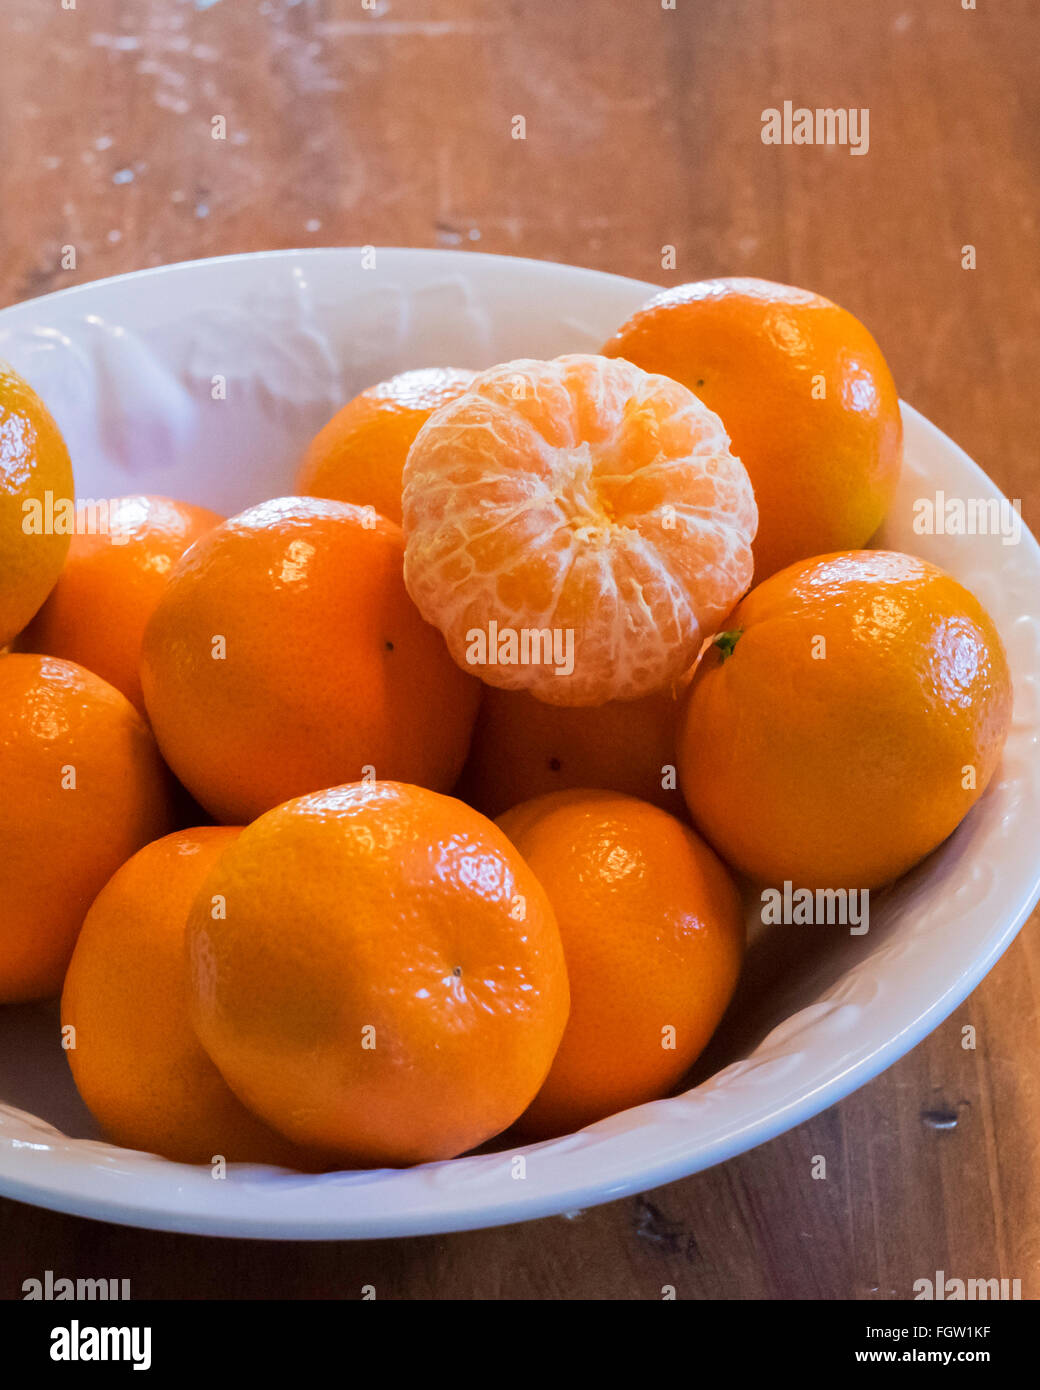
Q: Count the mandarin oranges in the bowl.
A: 12